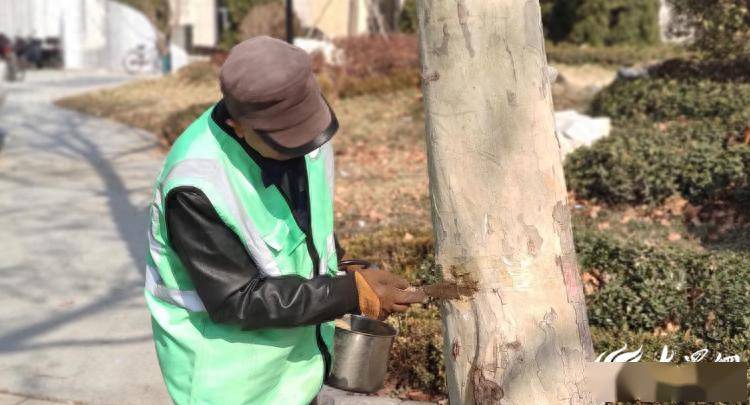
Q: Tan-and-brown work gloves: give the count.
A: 1